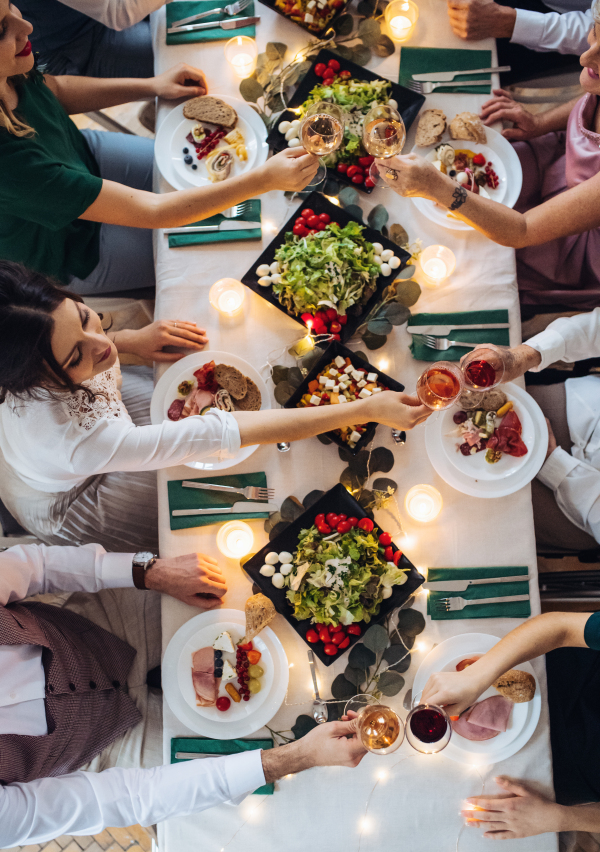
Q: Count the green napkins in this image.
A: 7